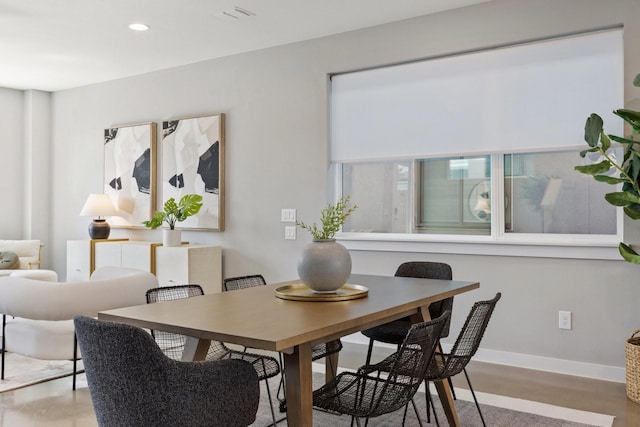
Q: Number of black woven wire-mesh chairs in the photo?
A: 4